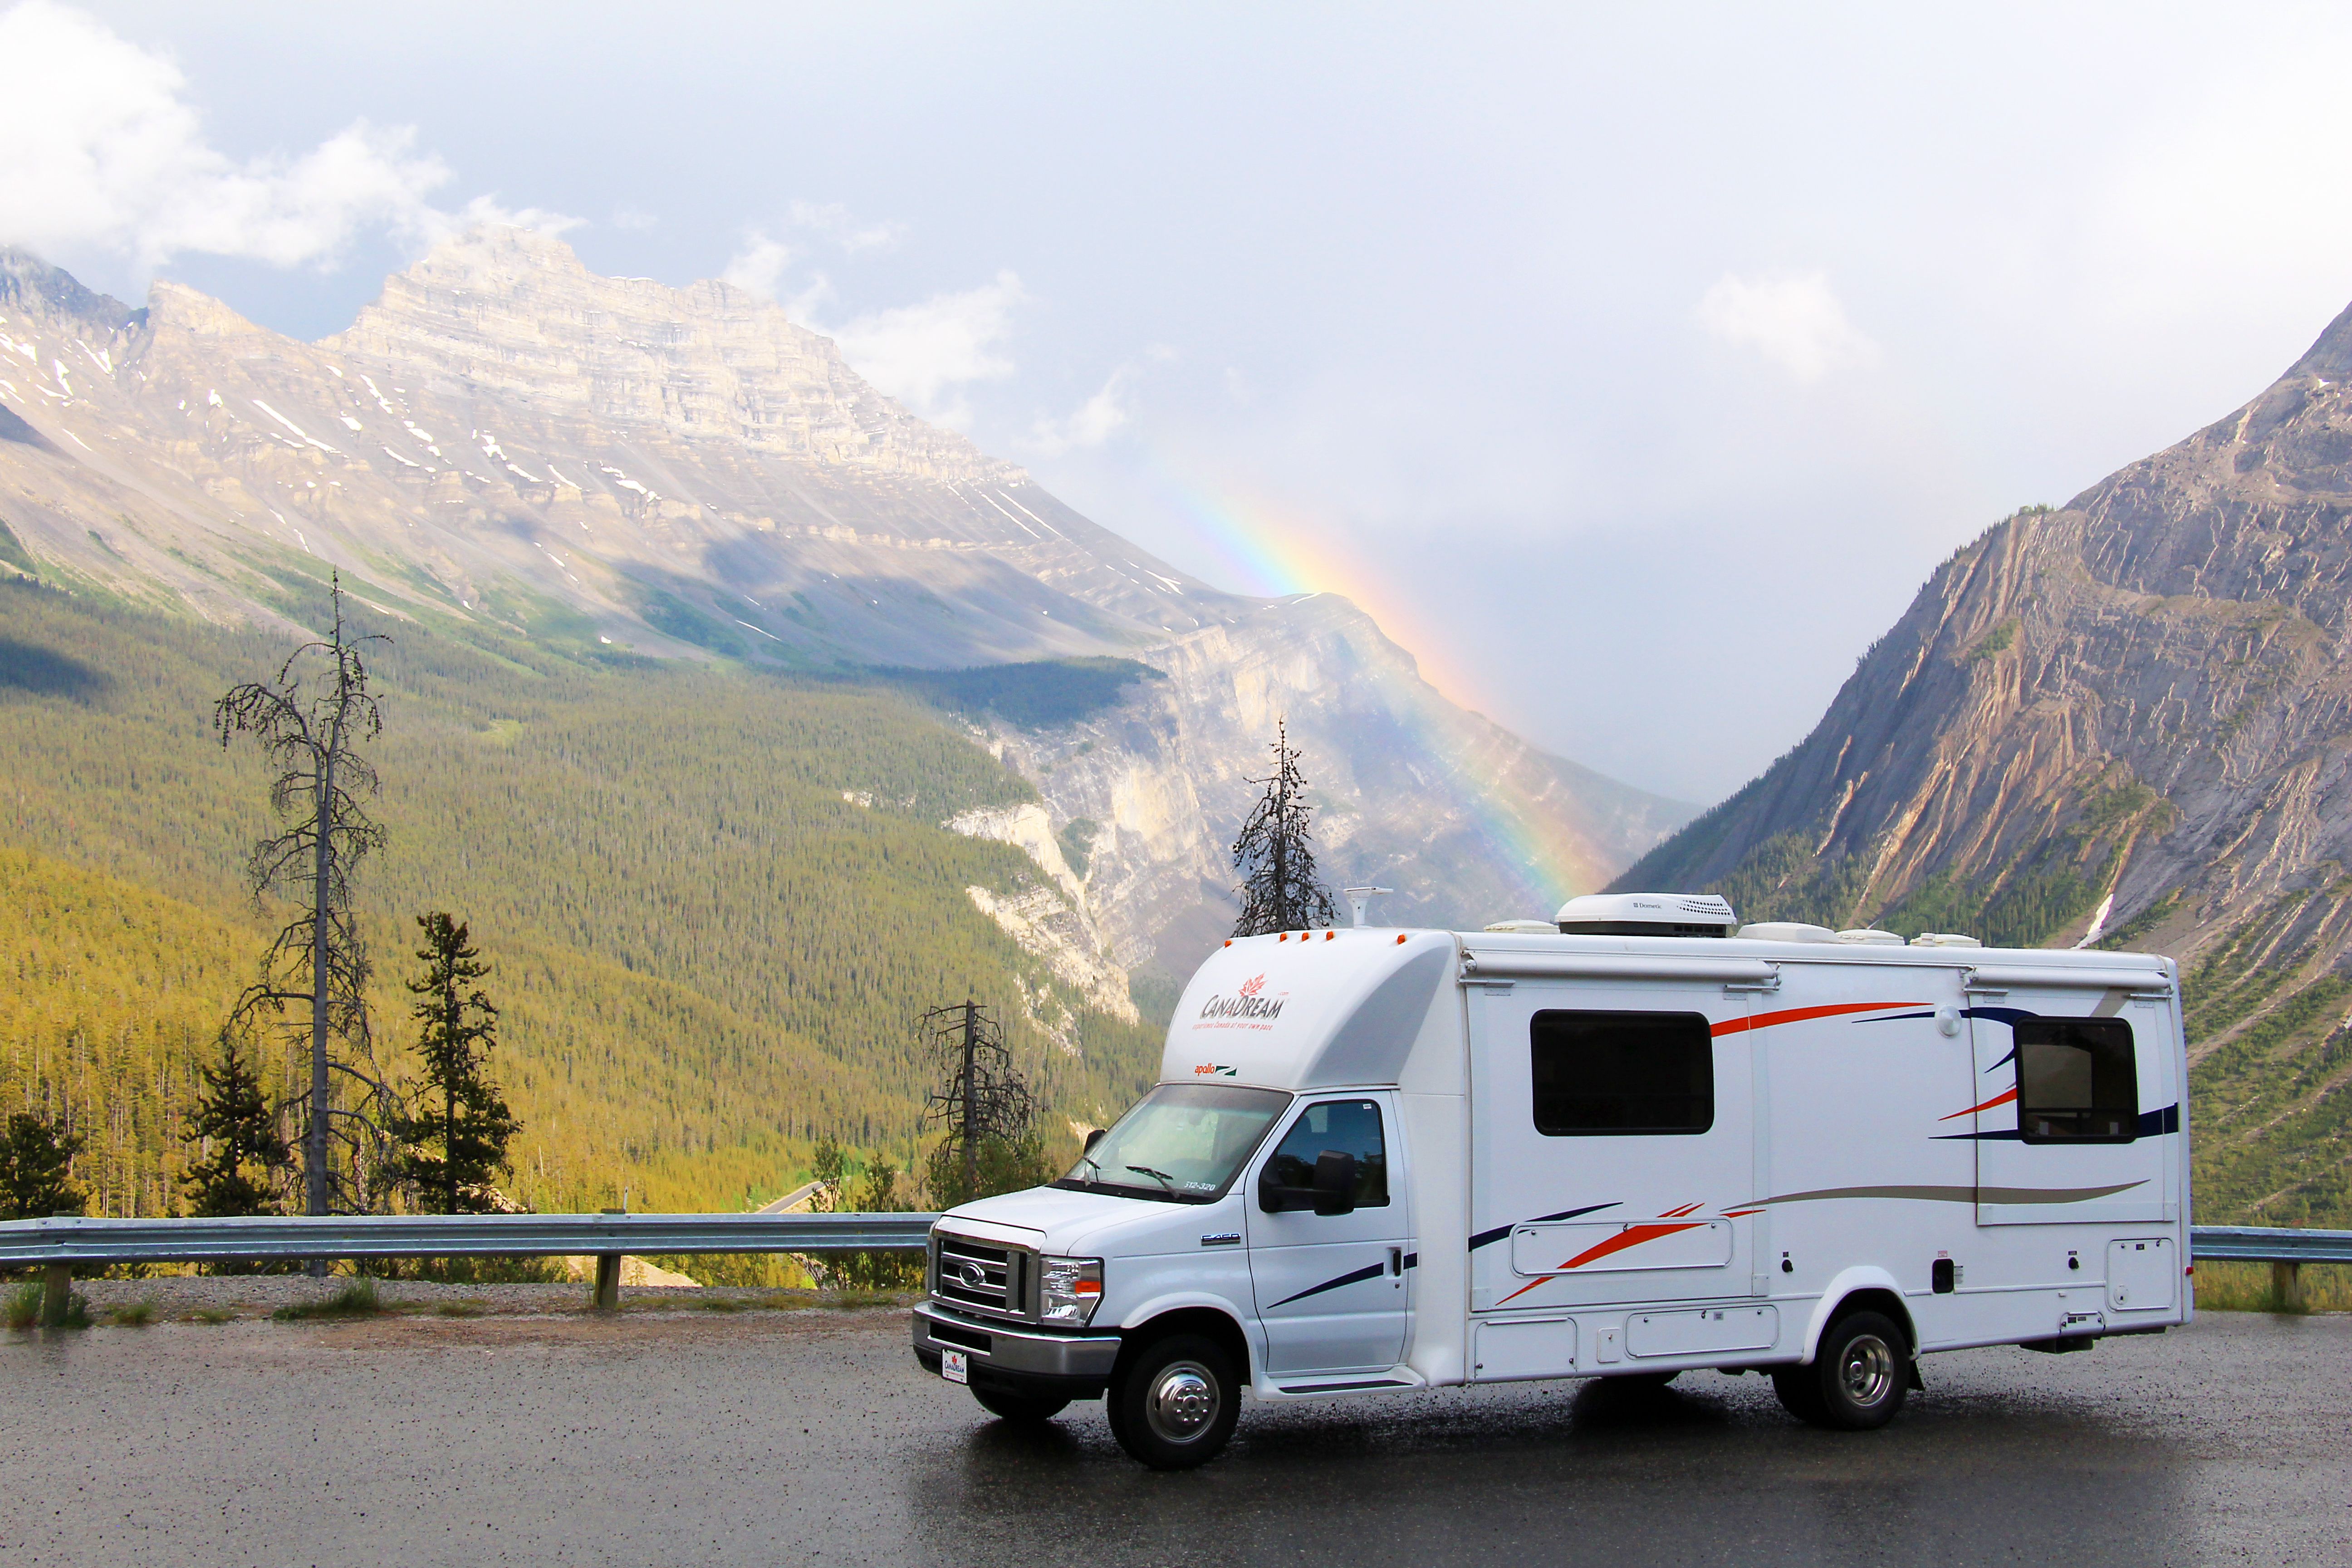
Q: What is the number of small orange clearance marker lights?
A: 5